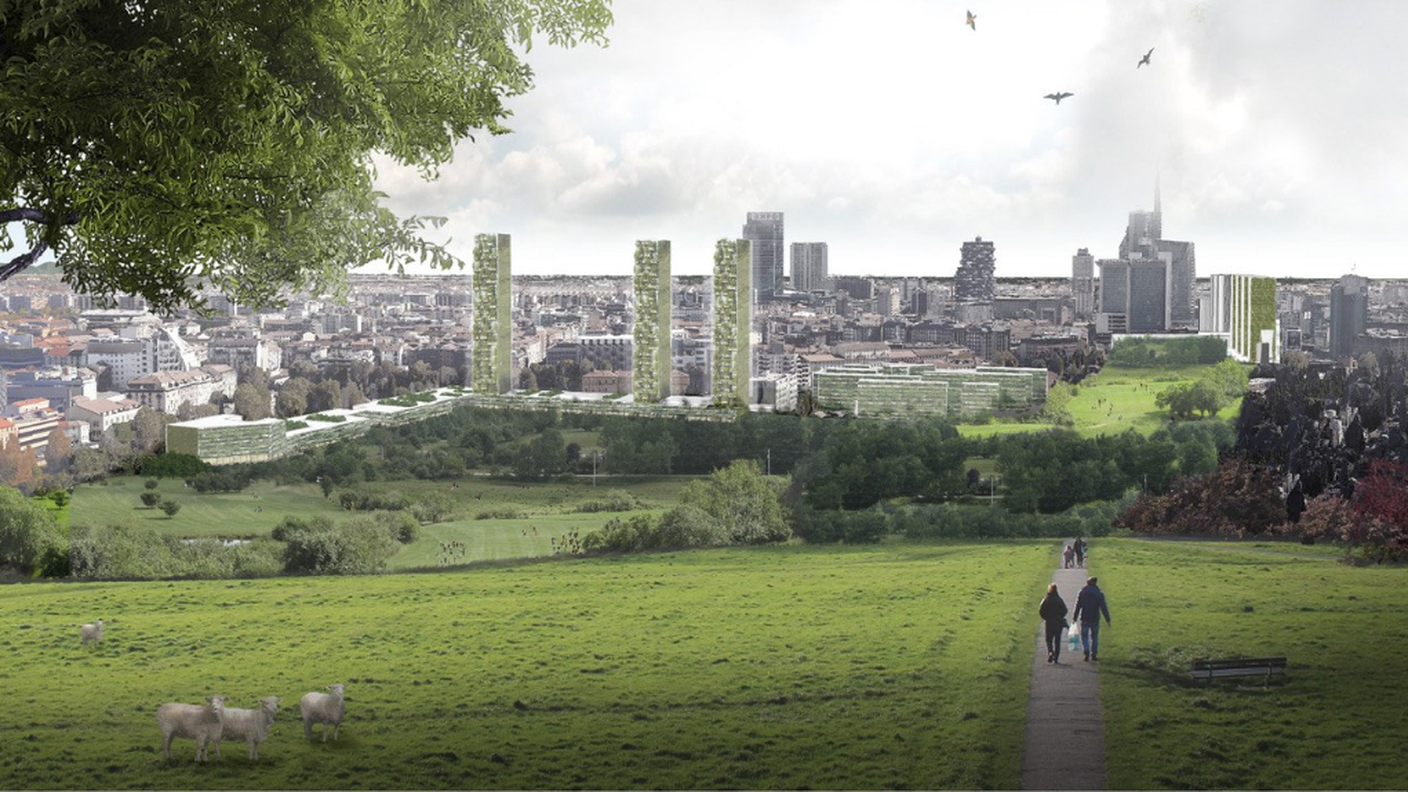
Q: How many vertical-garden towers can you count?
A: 3